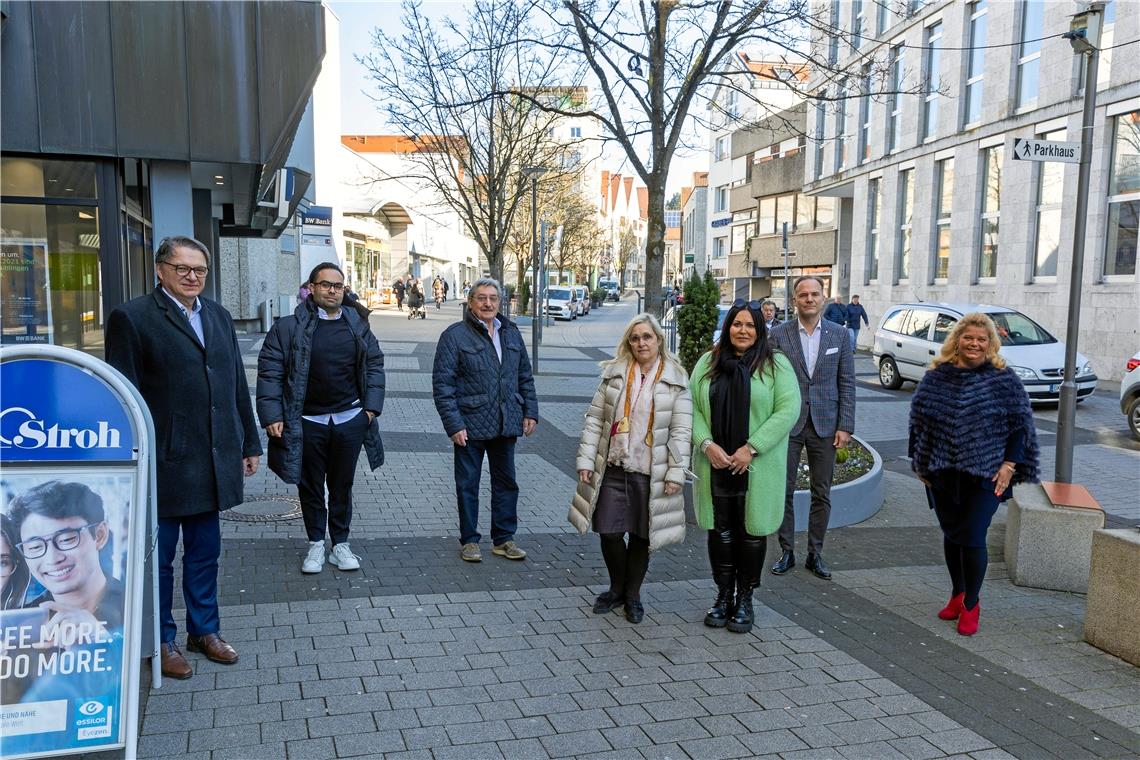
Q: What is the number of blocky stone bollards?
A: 2